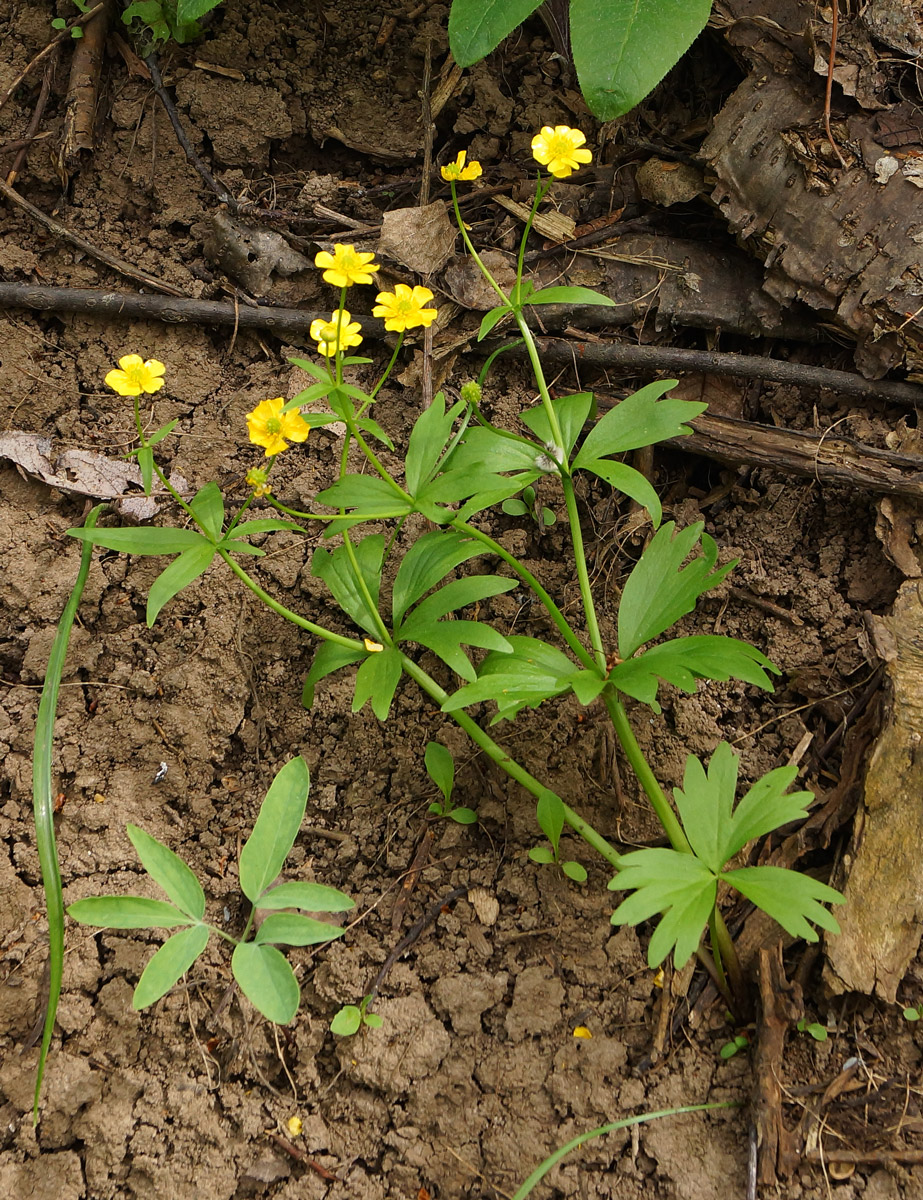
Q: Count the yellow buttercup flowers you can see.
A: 7